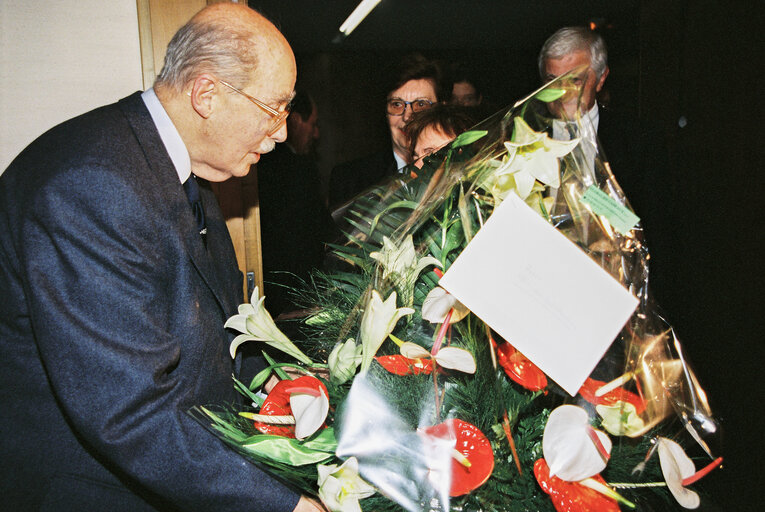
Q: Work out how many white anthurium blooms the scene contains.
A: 5